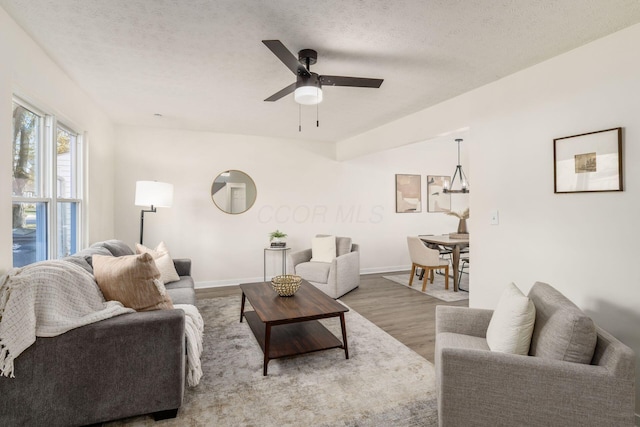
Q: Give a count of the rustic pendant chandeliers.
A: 1